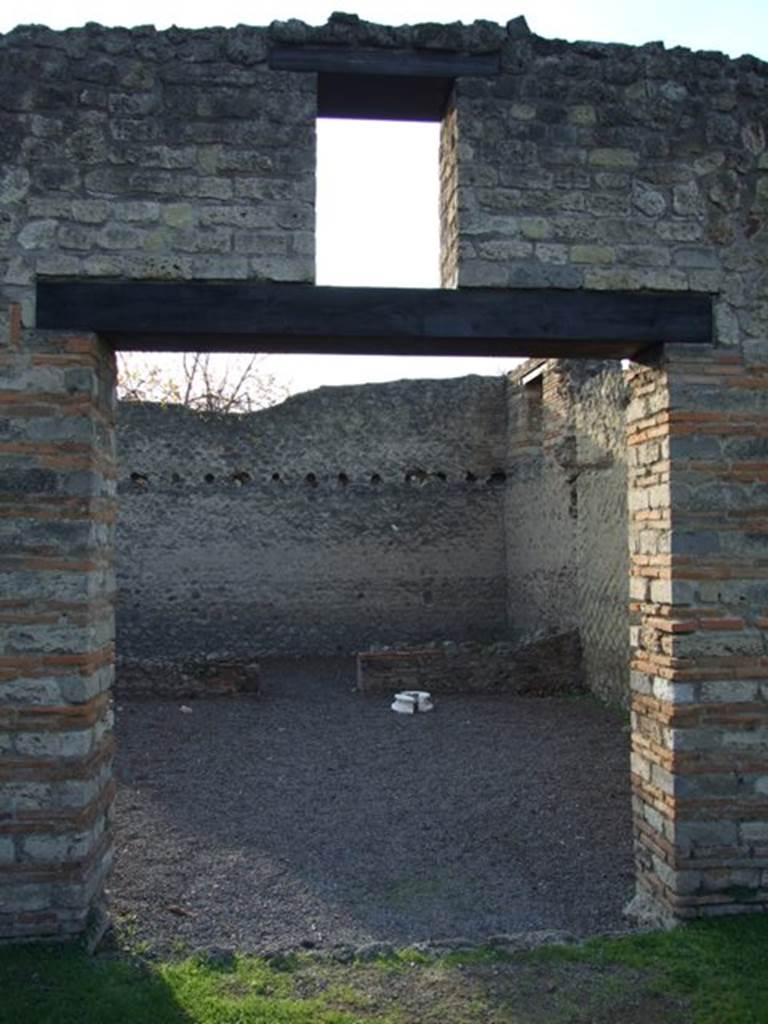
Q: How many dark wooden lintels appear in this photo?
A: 2